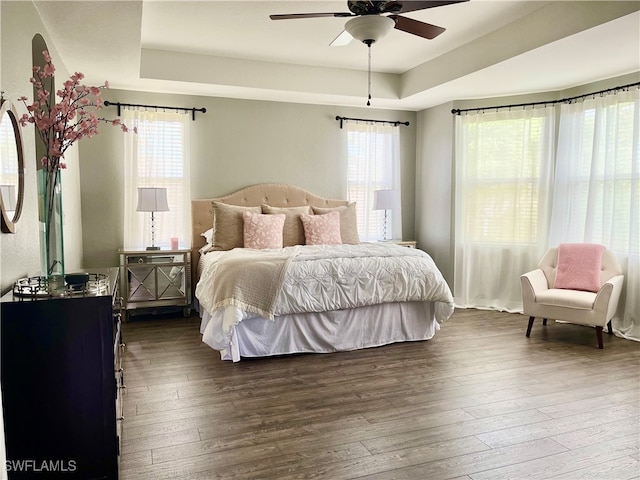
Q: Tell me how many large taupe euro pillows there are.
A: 3